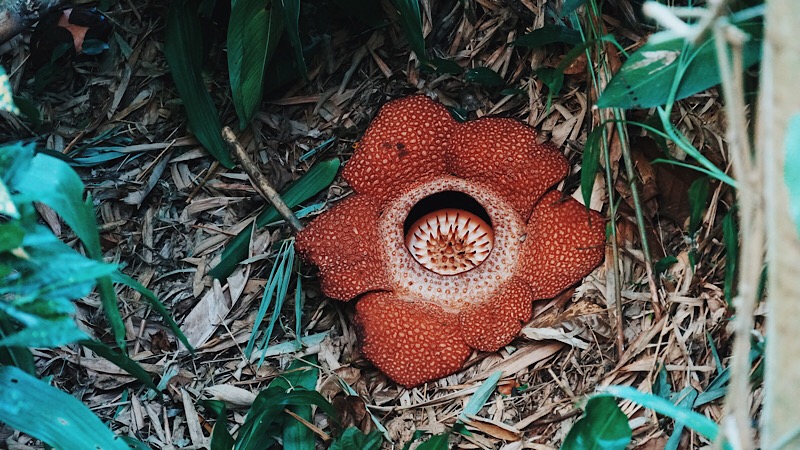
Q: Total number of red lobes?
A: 6